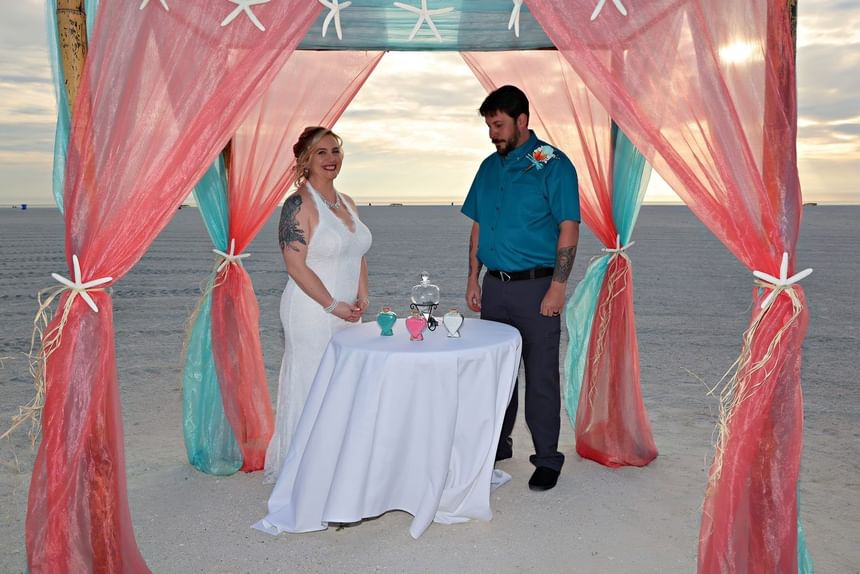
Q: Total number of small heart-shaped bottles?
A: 3